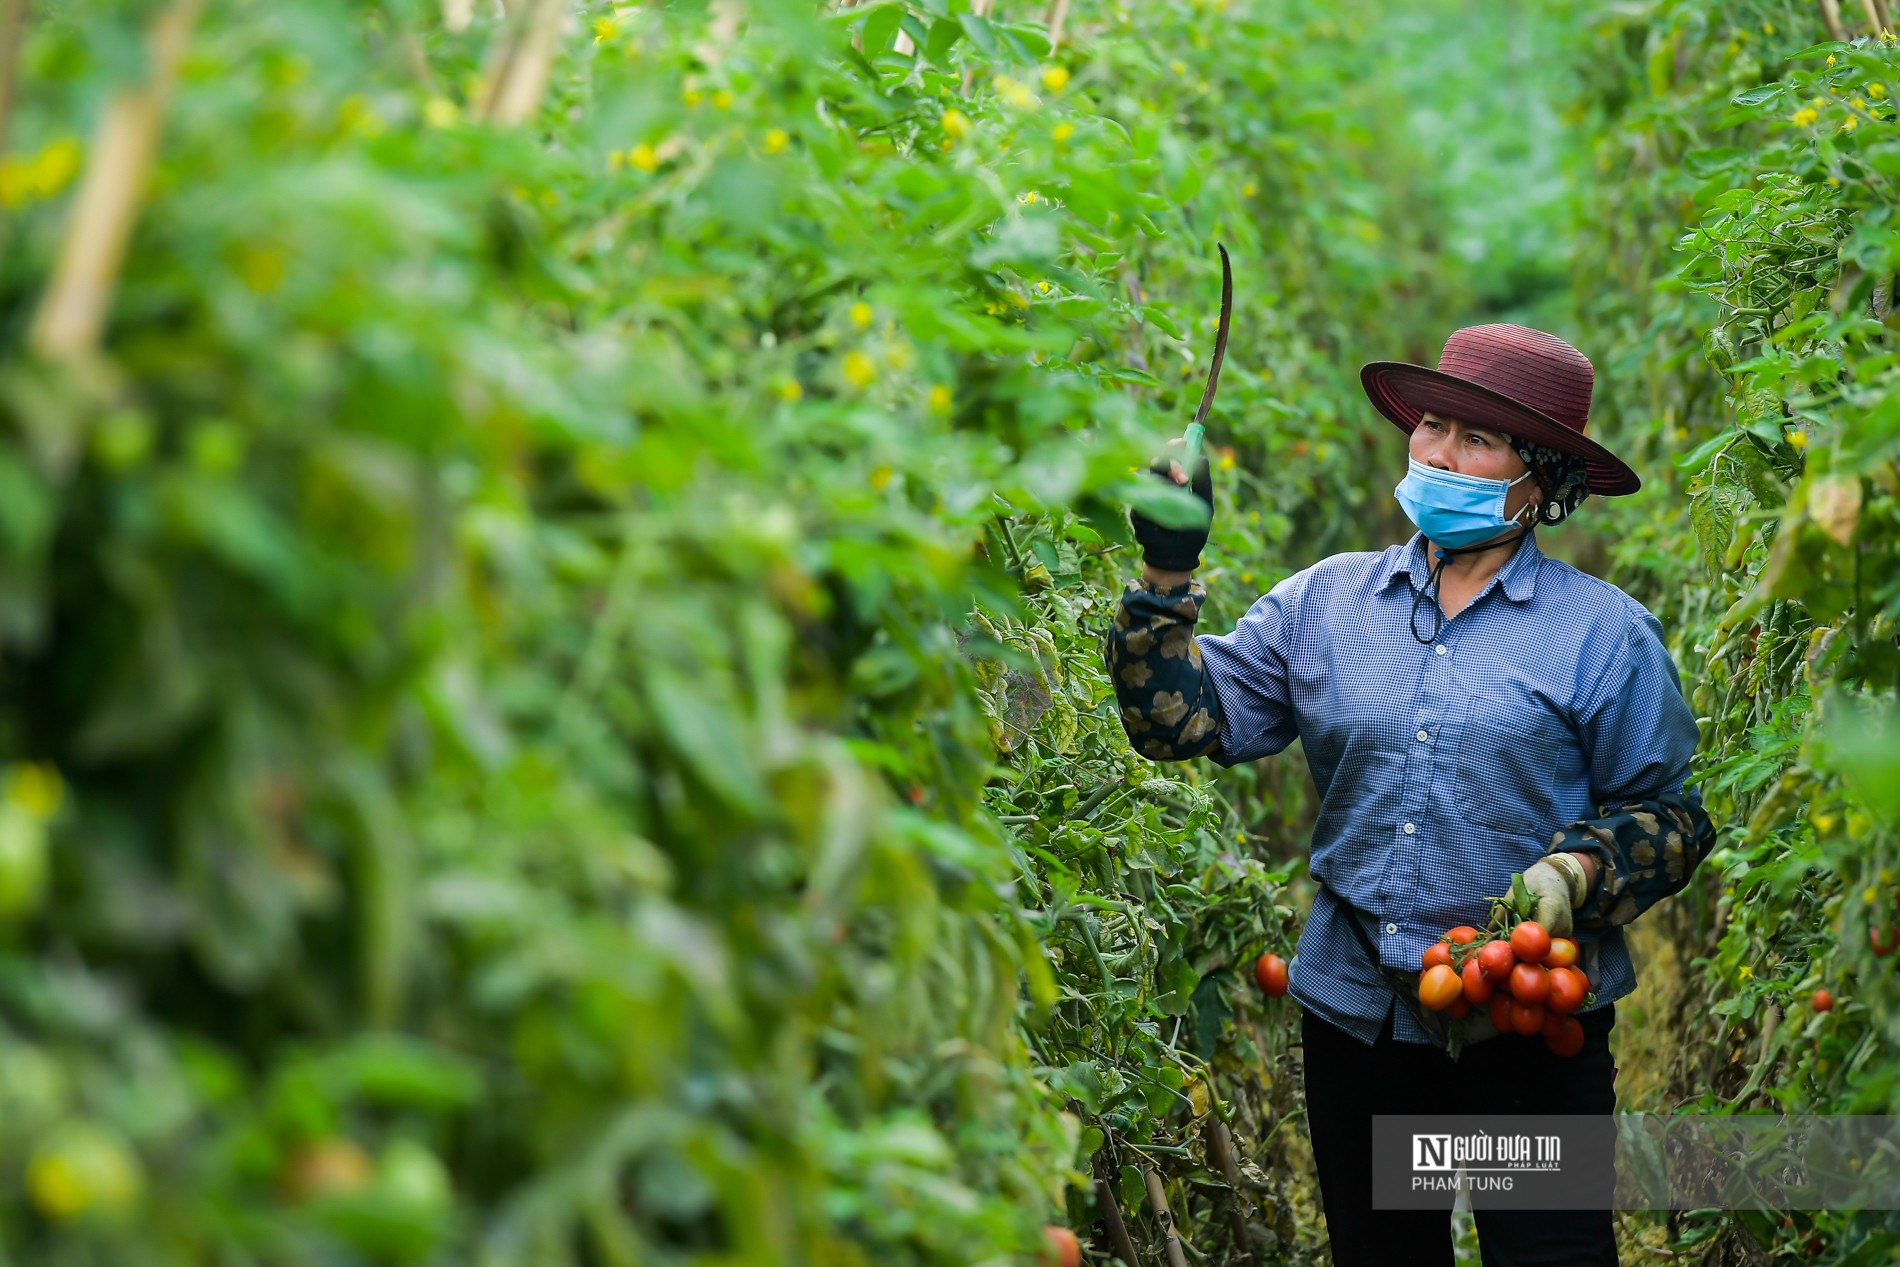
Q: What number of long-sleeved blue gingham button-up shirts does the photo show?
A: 1